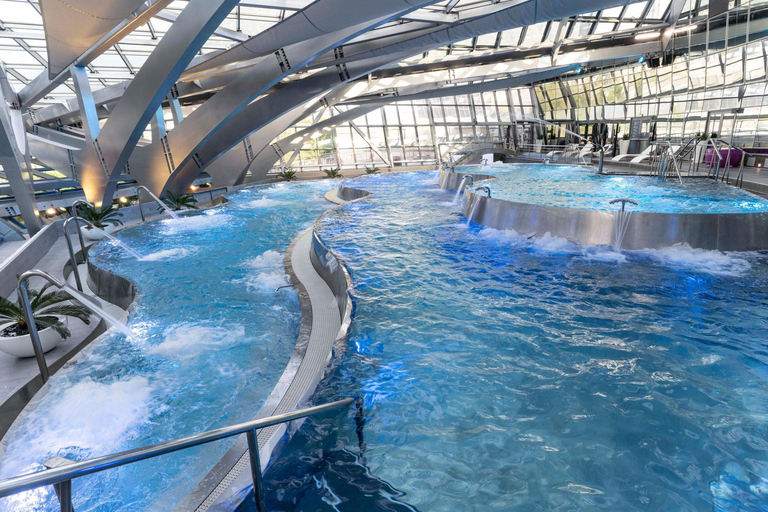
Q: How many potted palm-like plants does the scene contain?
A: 6